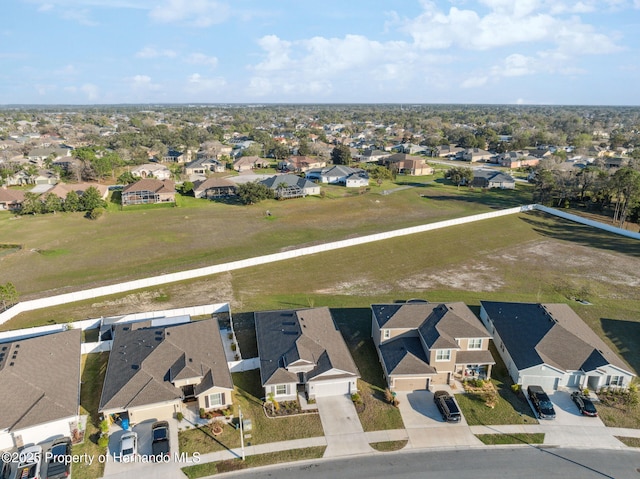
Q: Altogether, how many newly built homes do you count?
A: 5